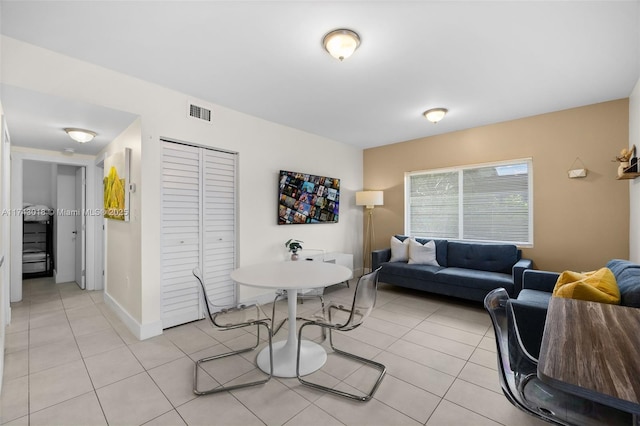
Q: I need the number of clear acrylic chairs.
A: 4